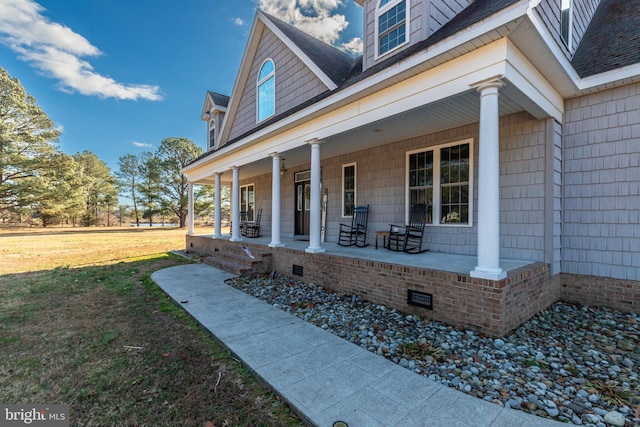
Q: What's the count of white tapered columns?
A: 6